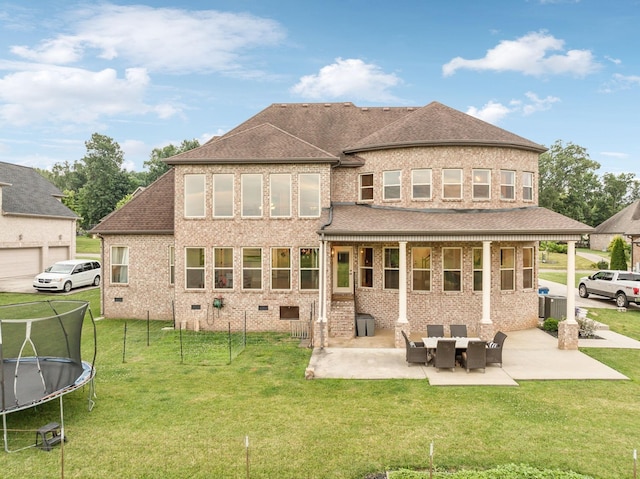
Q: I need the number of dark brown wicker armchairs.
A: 6